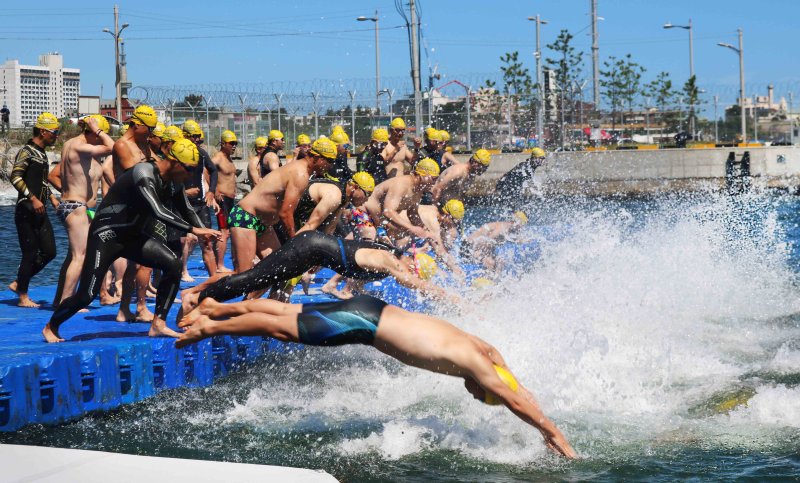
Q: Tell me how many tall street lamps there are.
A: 5